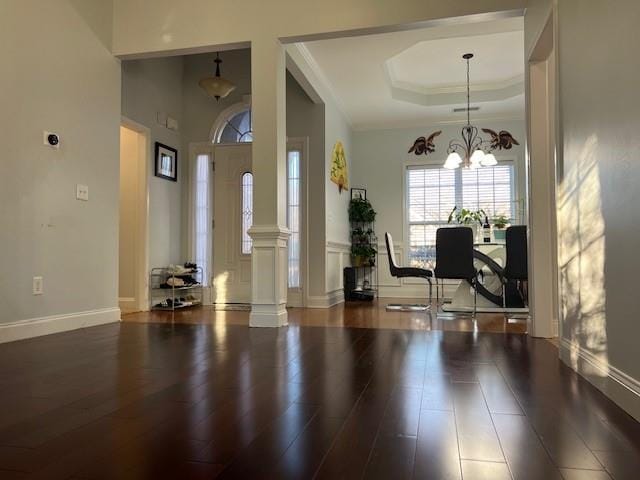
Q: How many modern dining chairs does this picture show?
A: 3